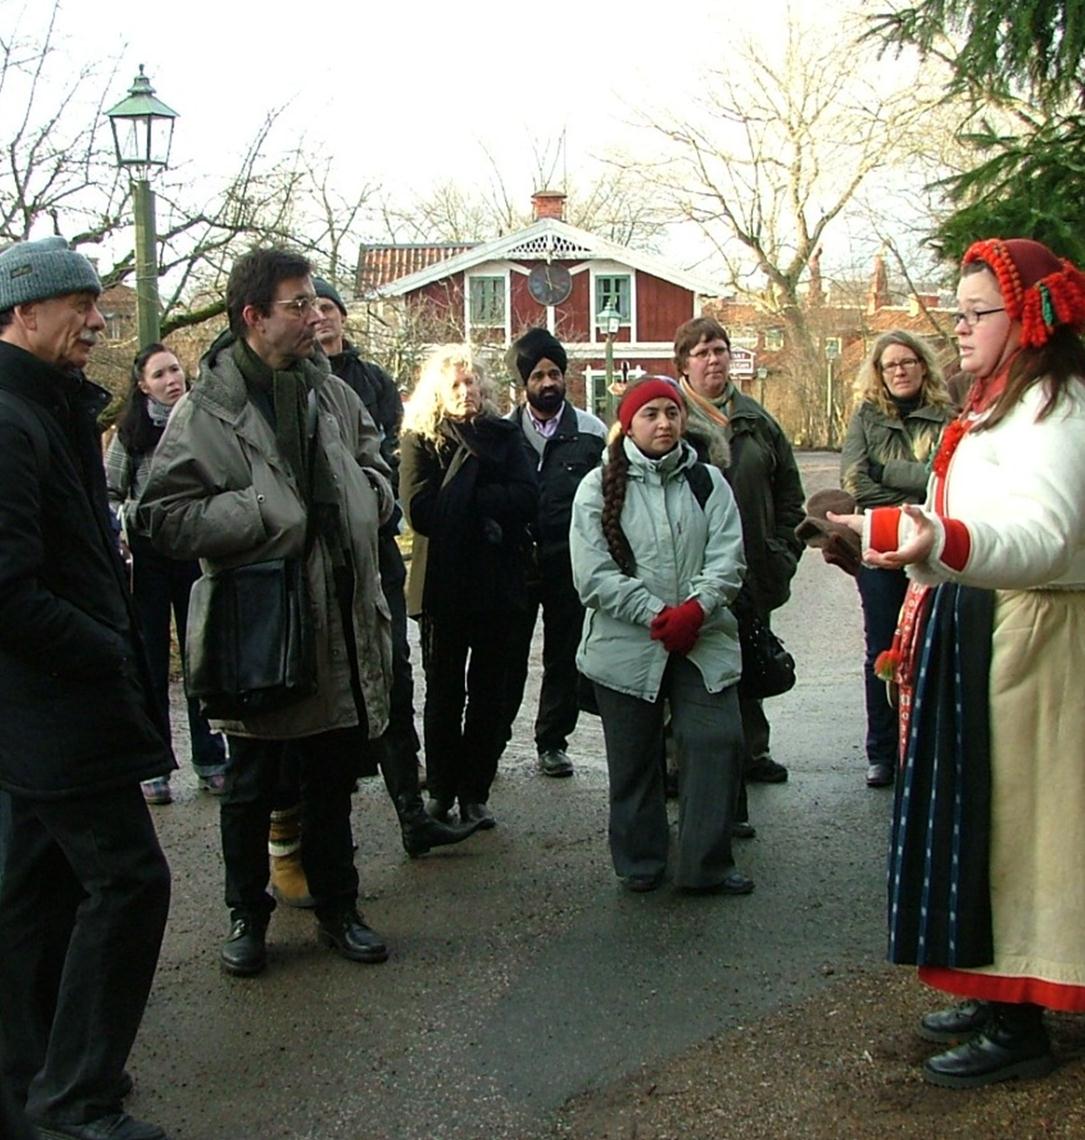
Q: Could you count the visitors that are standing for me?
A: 9